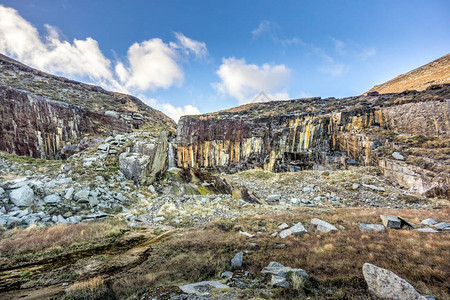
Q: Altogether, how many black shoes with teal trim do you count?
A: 0